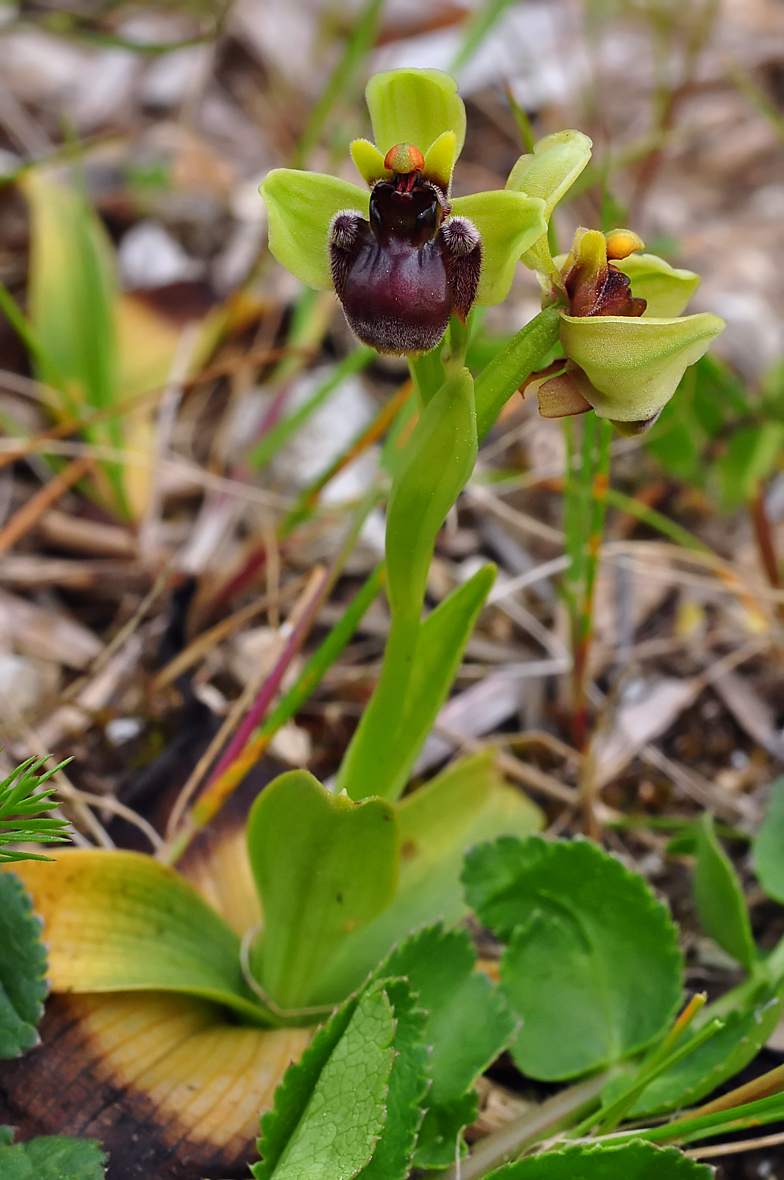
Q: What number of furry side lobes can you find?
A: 2